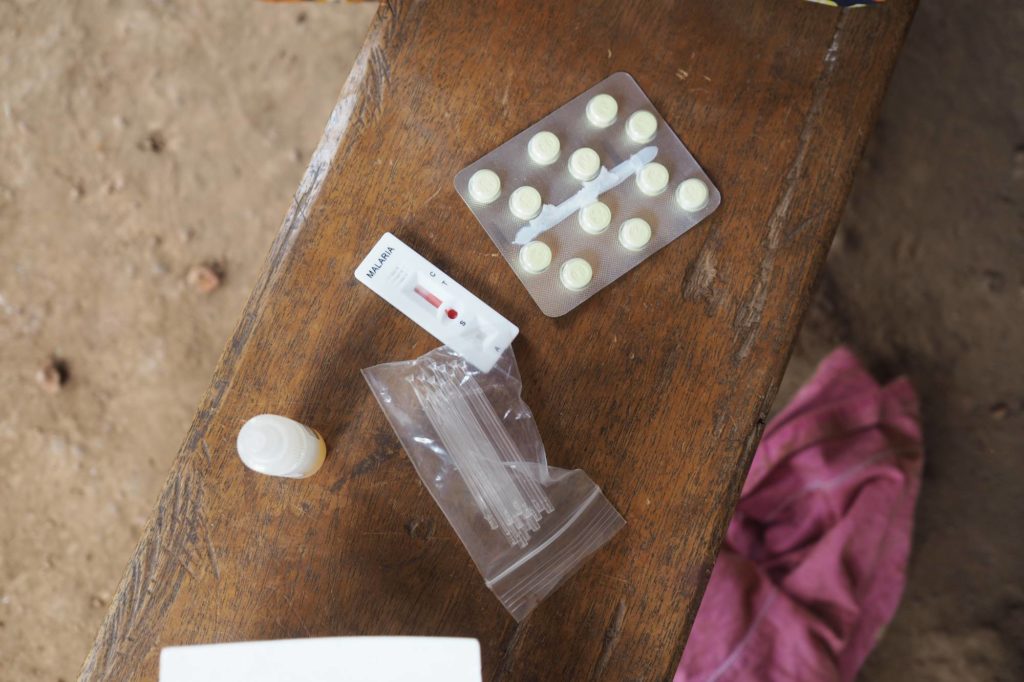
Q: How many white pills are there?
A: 12